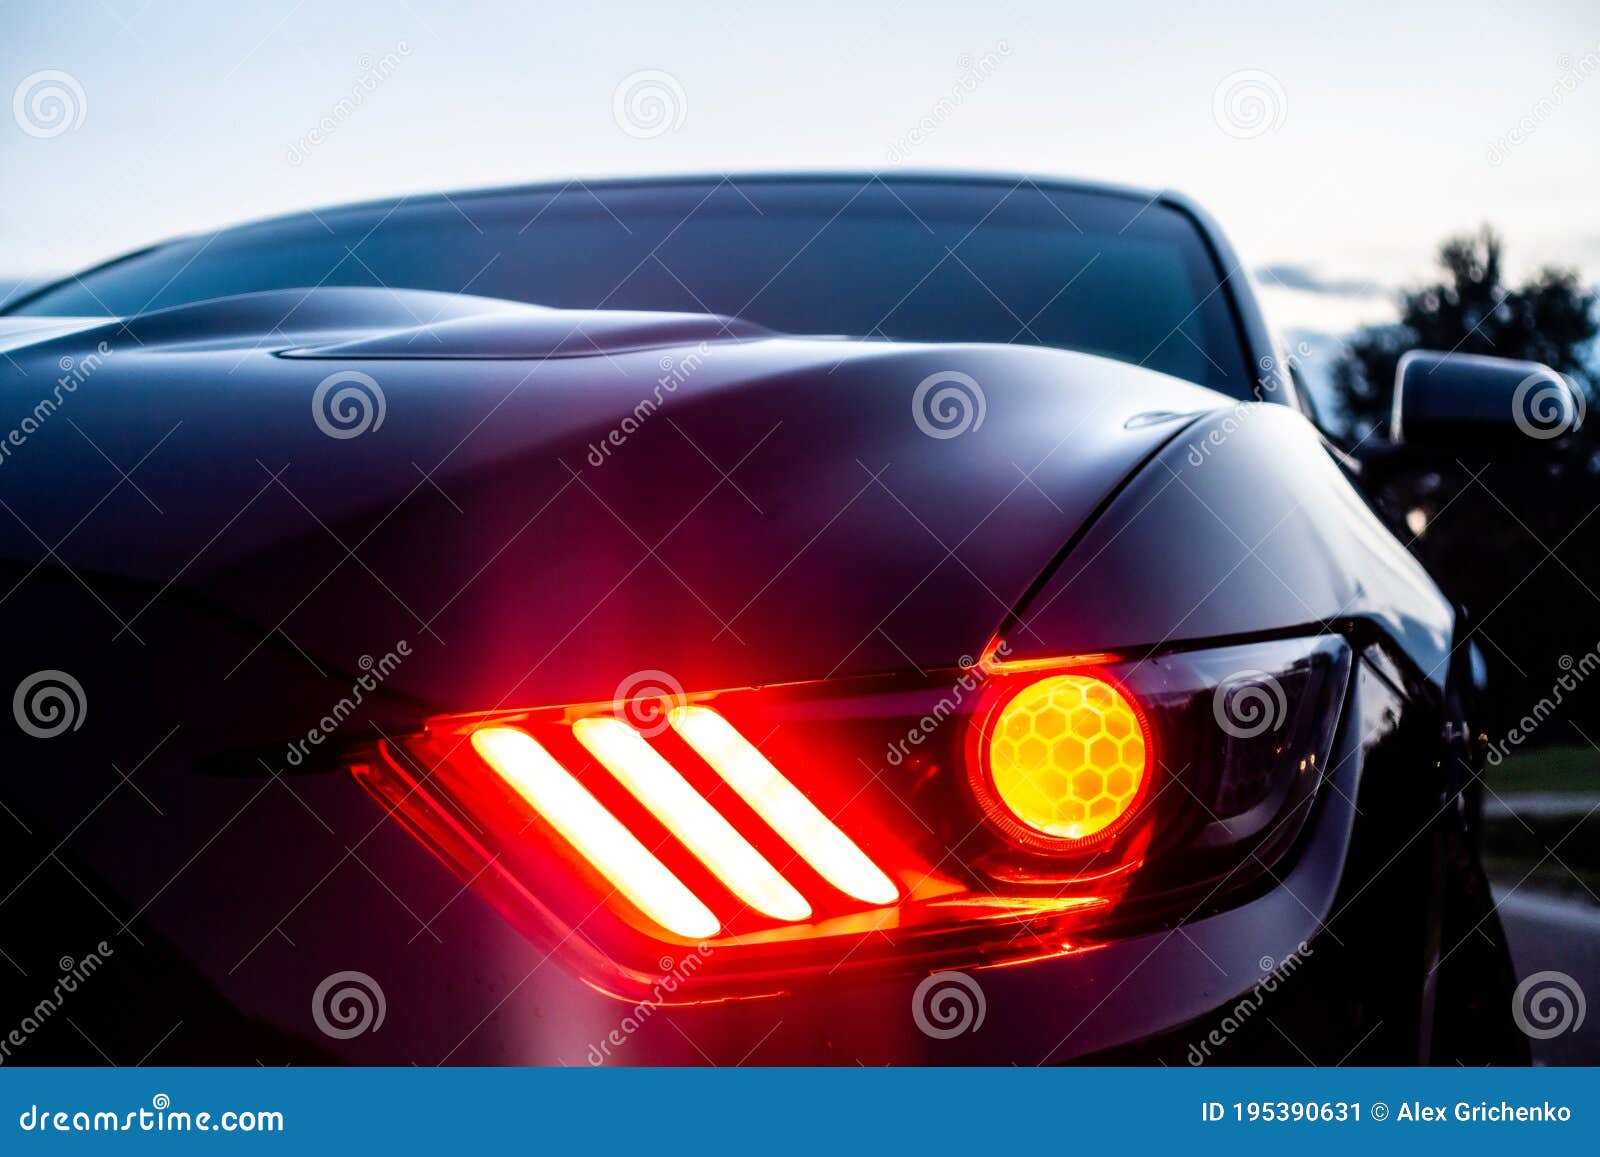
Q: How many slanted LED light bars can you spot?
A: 3